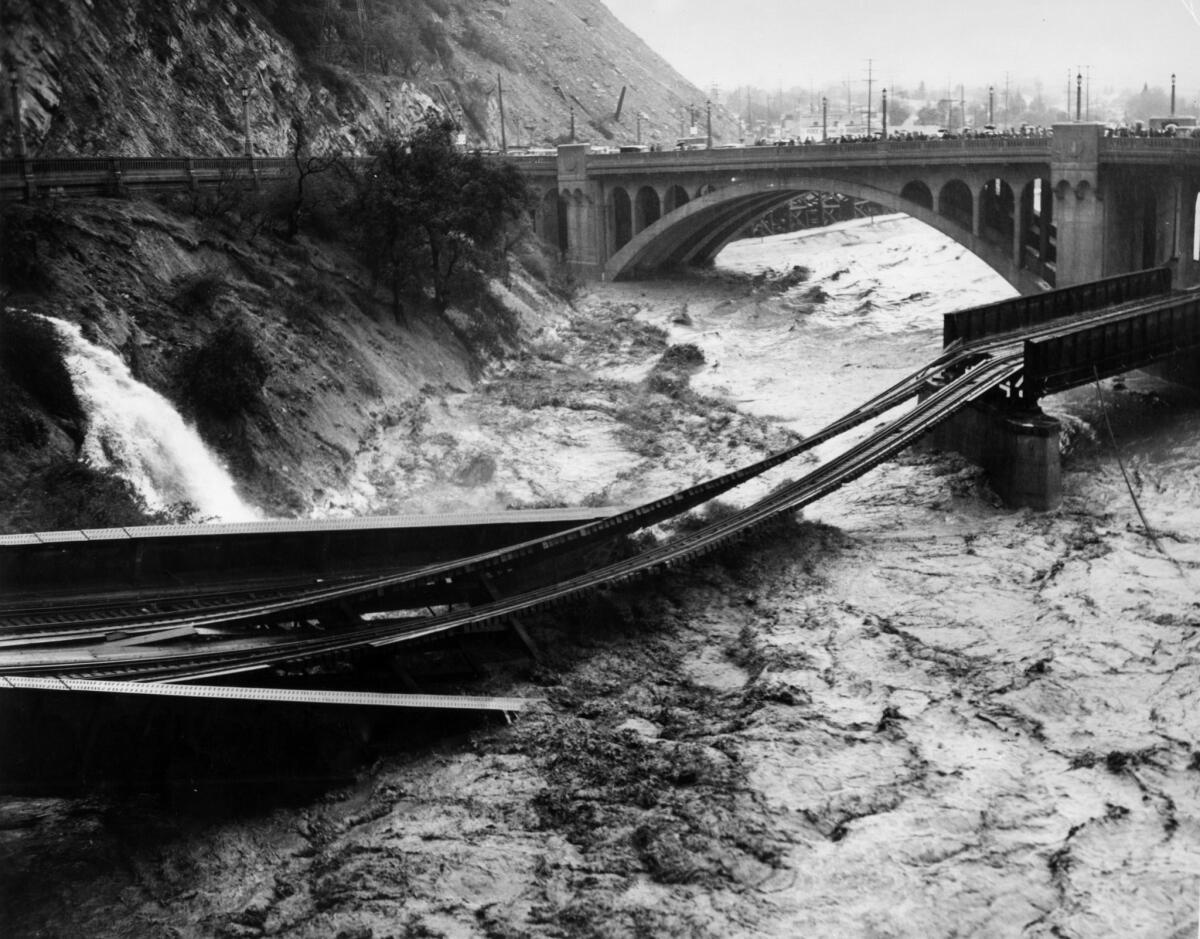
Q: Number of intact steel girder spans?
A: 1